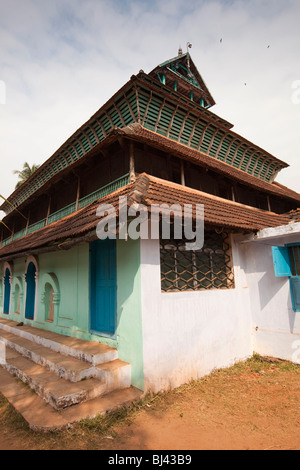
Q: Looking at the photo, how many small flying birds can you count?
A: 3